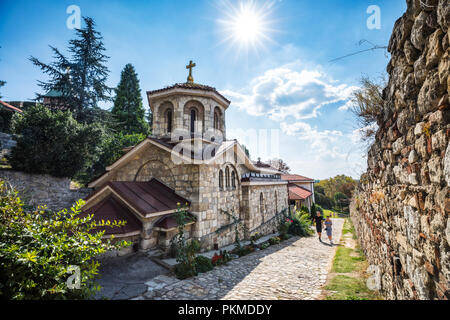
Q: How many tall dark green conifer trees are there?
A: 2